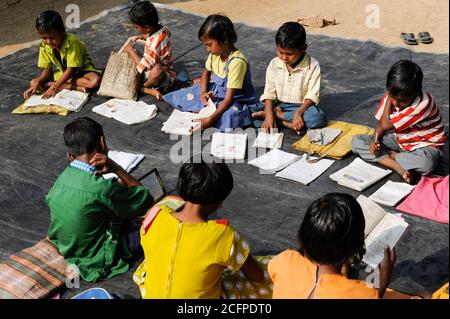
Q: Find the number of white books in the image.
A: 11